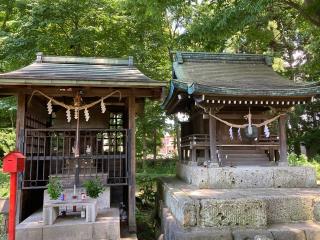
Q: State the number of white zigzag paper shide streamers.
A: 8